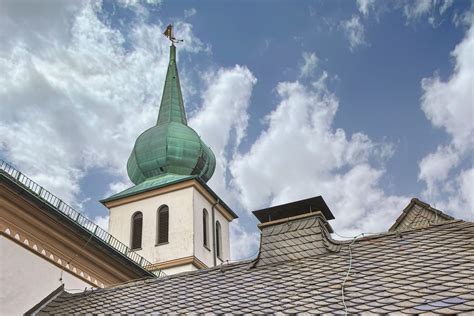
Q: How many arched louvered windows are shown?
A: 4